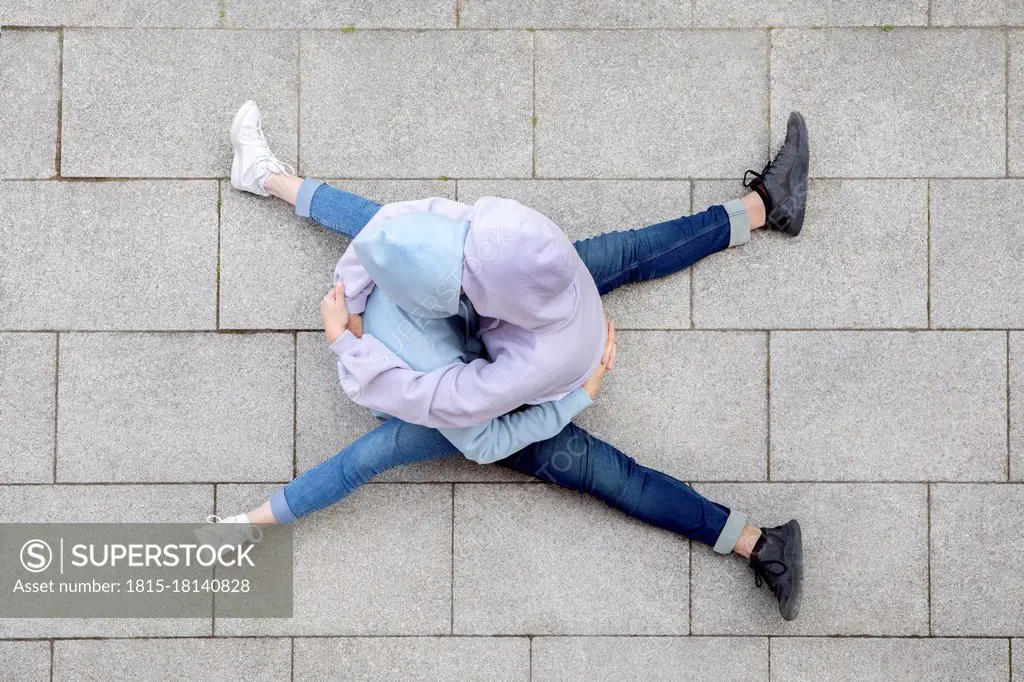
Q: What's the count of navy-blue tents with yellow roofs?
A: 0